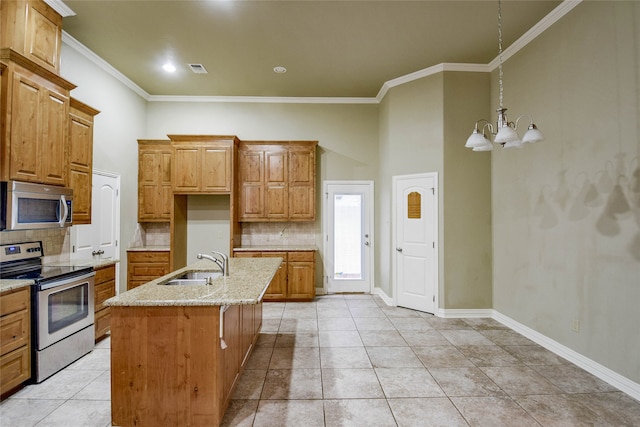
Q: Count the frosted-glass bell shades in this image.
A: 5